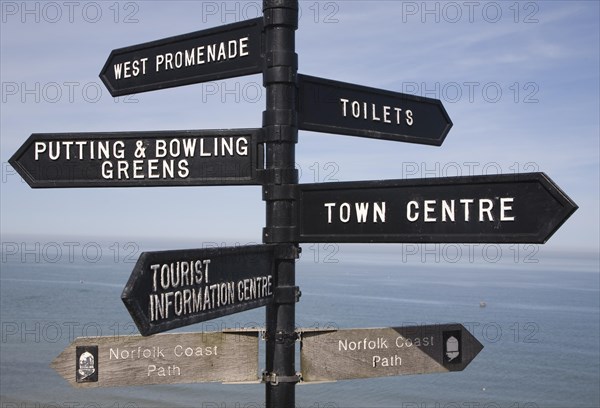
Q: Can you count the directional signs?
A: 7